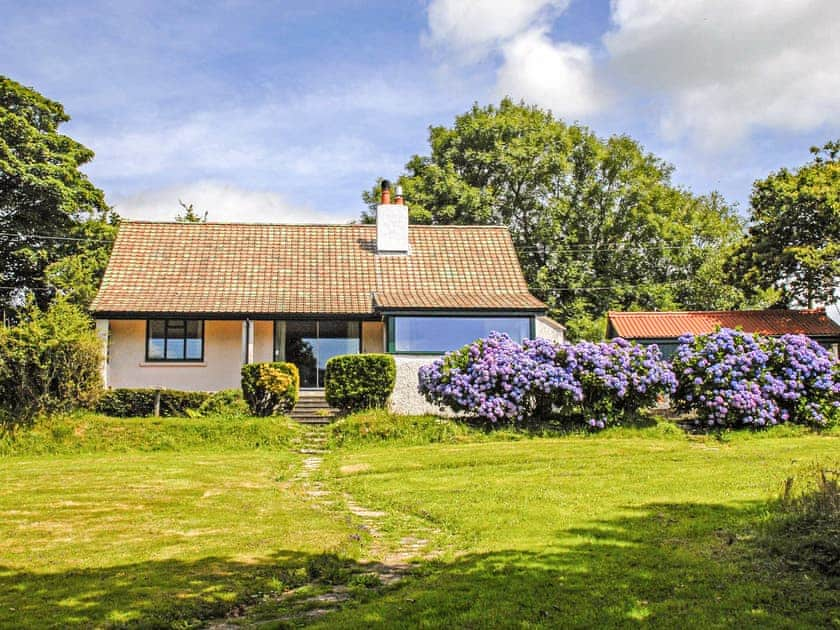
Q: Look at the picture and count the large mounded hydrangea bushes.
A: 2